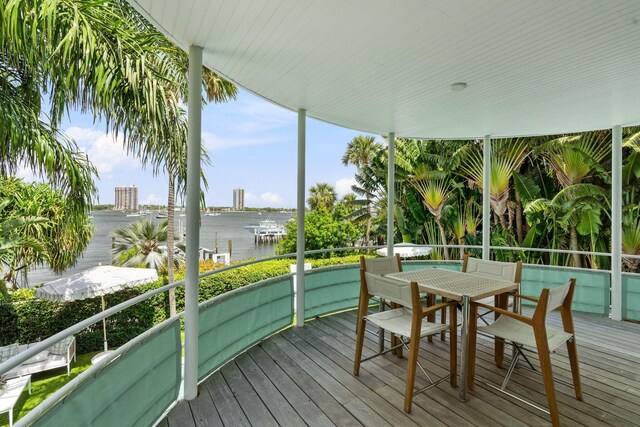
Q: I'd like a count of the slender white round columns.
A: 5